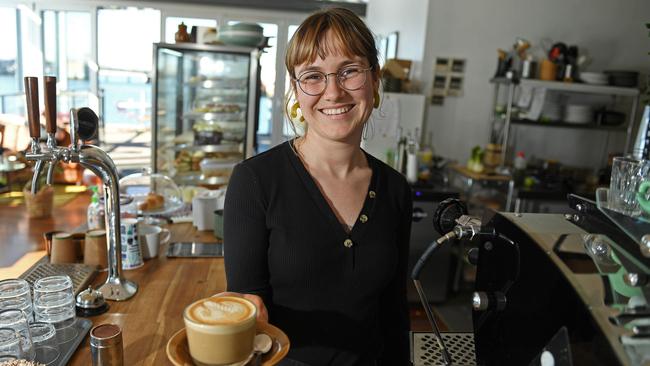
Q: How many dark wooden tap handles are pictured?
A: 2